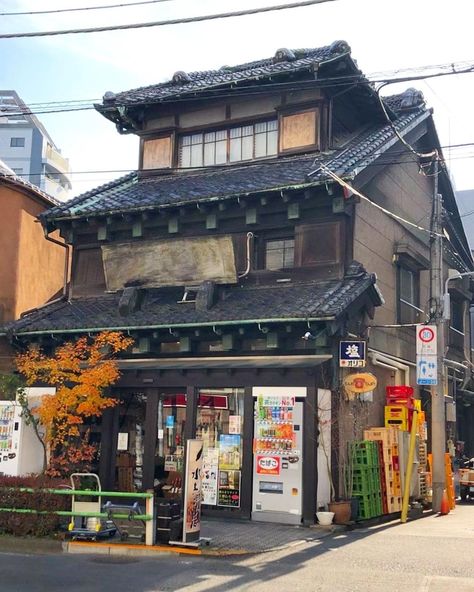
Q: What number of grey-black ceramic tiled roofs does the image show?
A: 3